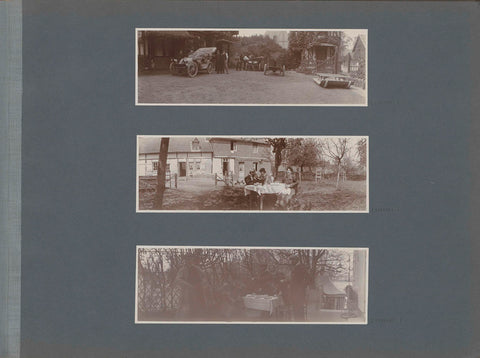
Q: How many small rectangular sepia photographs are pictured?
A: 3